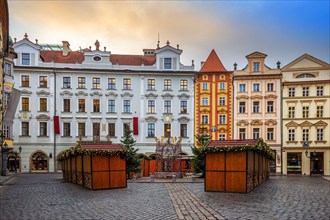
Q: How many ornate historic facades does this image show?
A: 4